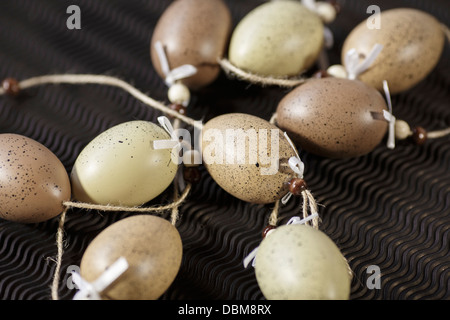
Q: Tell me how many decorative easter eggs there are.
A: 9